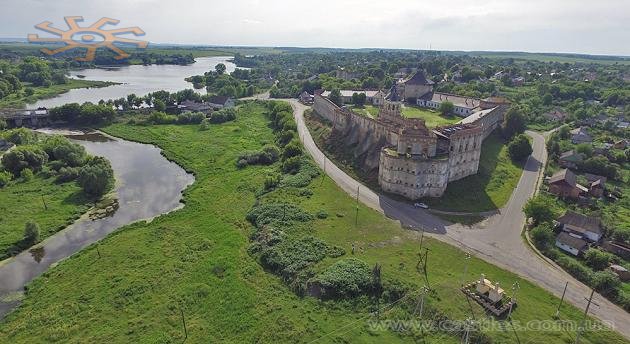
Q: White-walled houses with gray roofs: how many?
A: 2